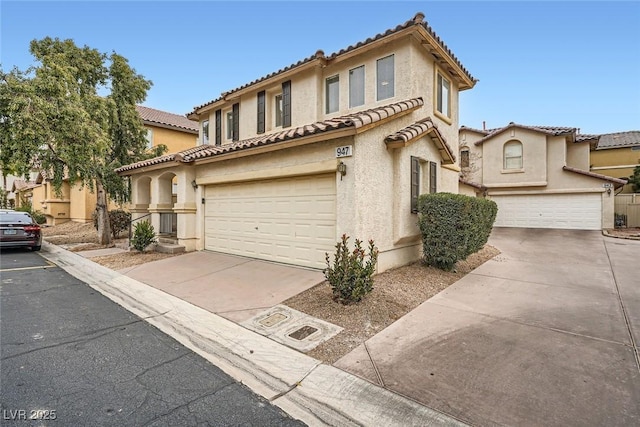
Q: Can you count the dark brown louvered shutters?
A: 6